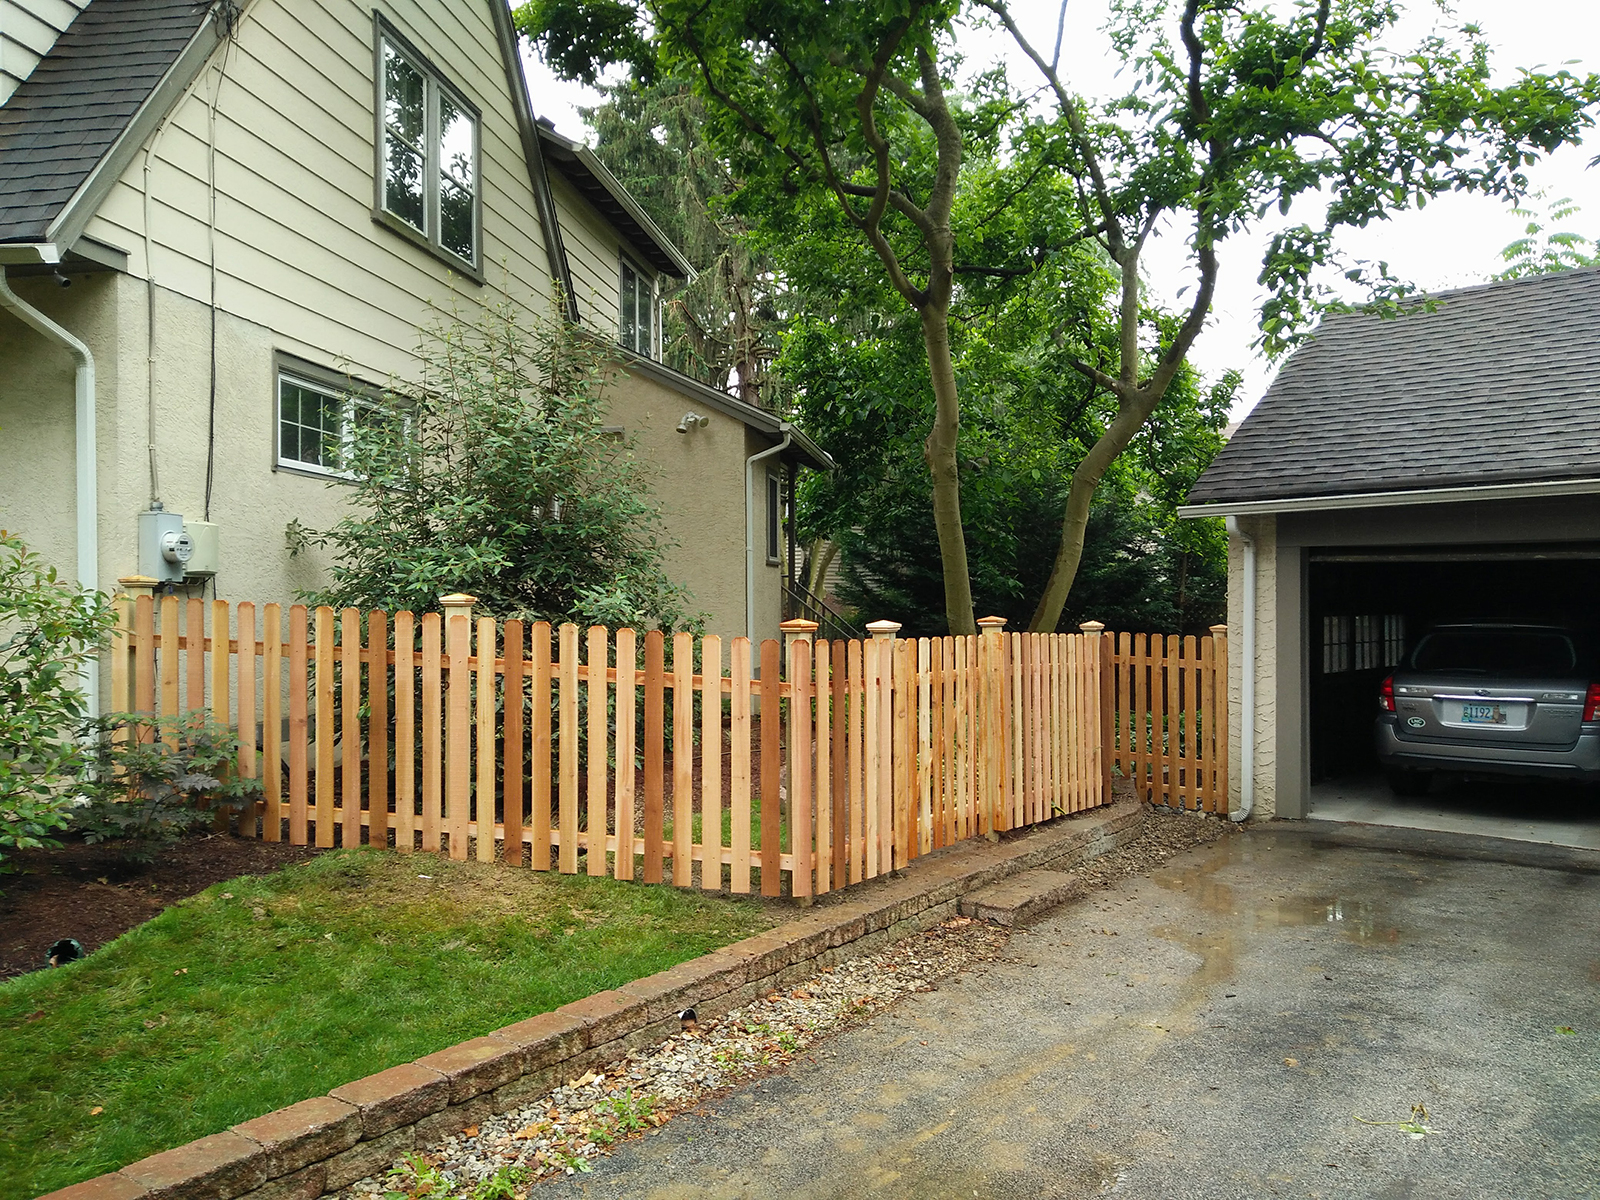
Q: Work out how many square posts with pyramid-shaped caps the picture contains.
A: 7